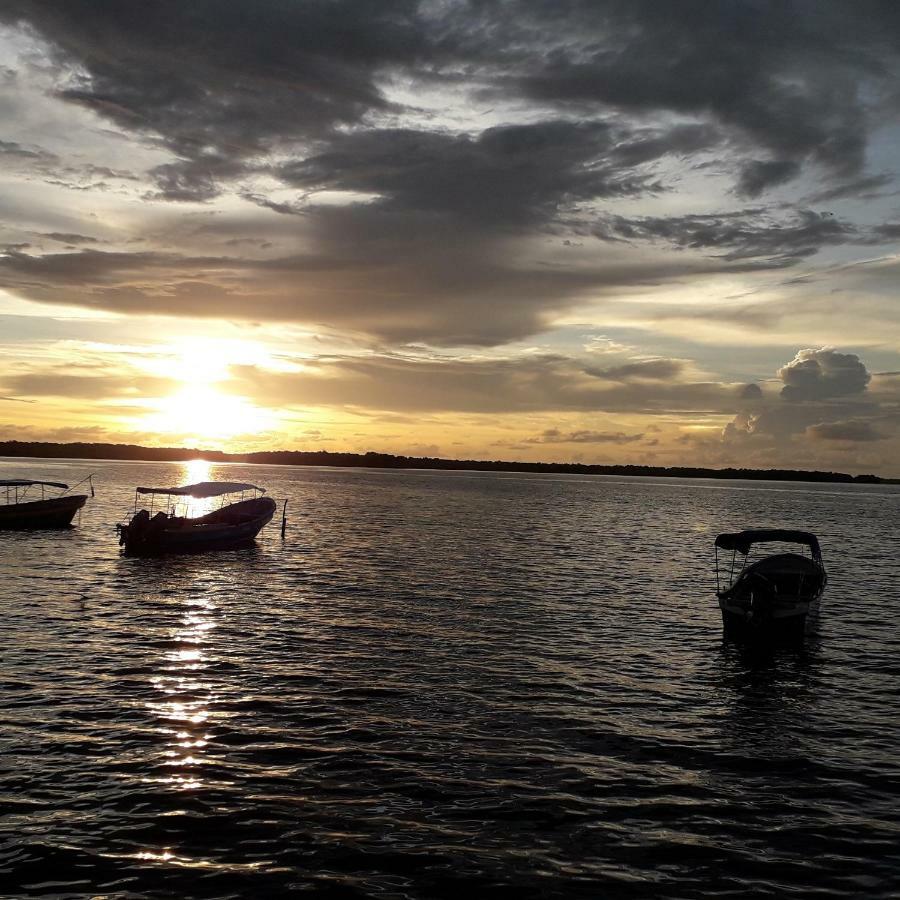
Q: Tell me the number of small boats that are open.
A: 3